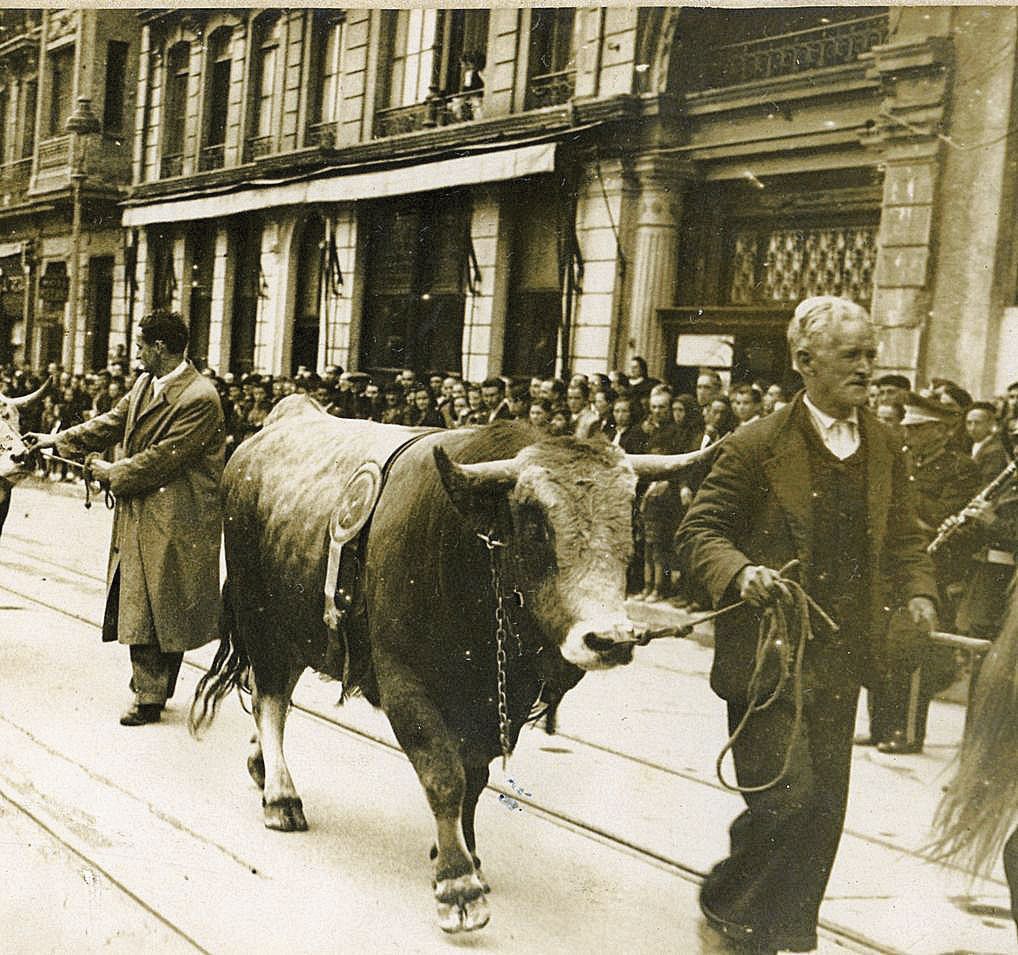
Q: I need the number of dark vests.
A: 1